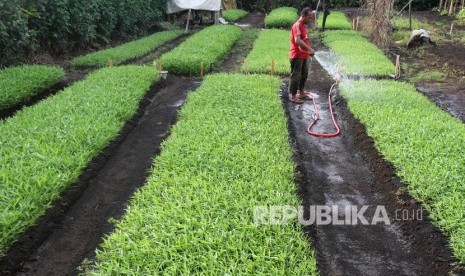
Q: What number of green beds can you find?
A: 11